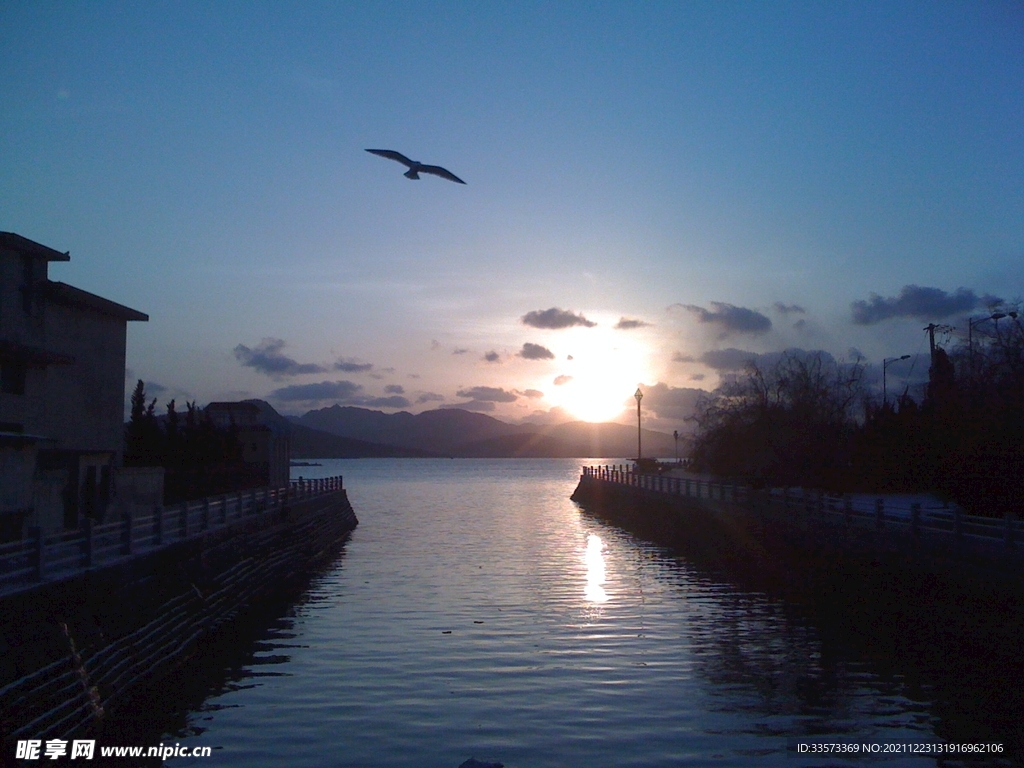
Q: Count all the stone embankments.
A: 2